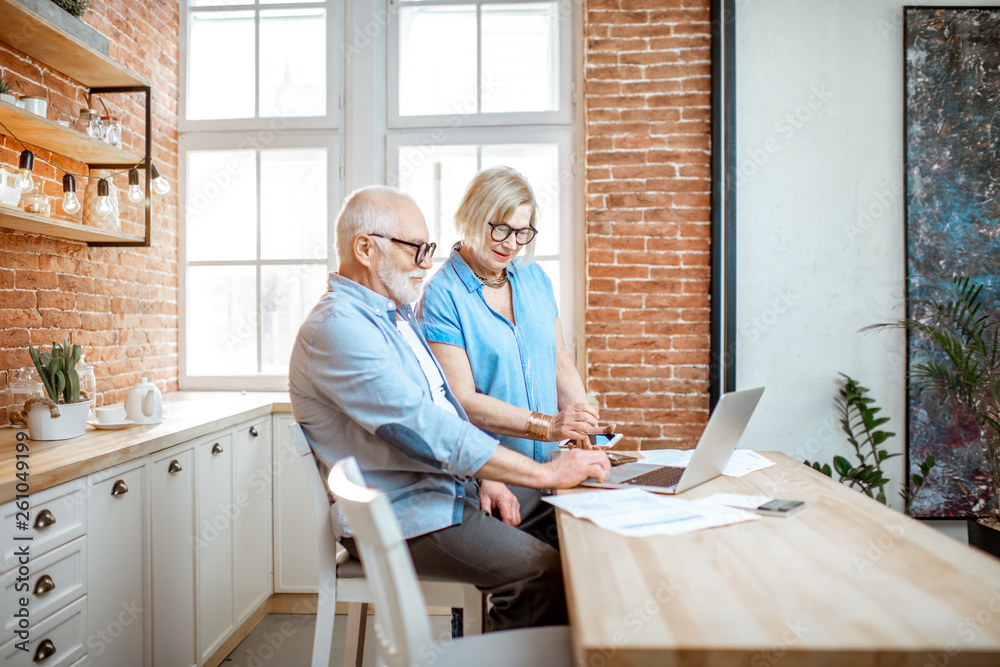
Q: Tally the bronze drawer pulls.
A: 7